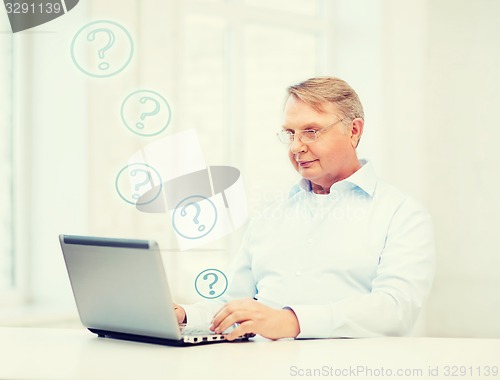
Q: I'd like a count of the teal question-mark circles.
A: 5